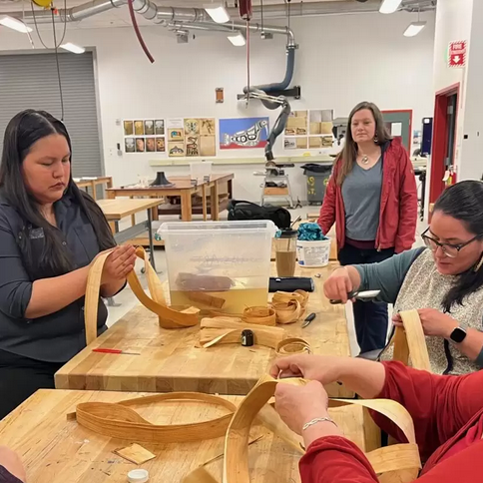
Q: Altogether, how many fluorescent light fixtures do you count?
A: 6